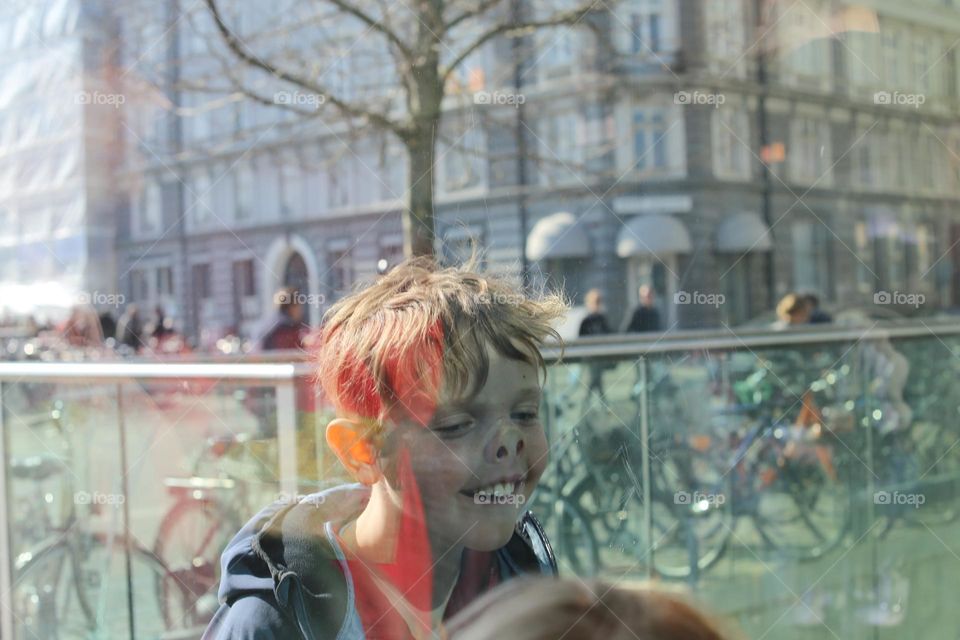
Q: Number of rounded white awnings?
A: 3